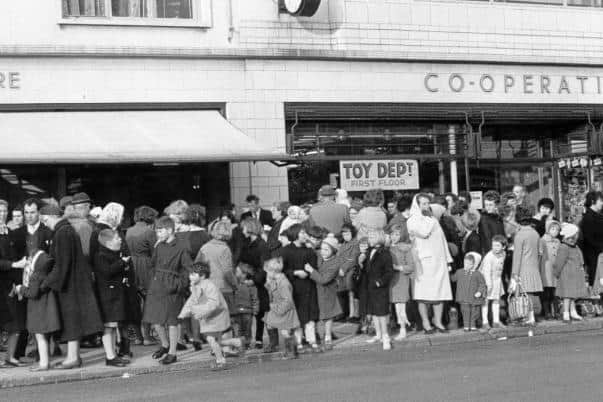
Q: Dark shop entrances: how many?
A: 2